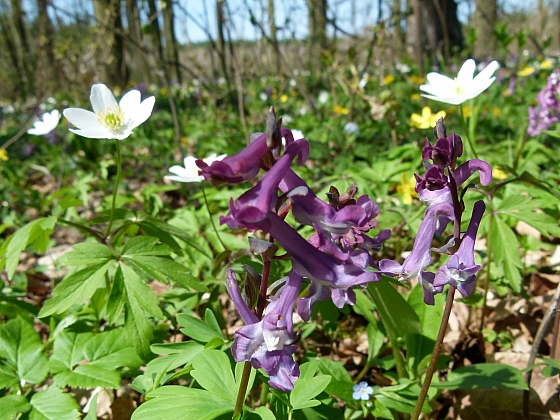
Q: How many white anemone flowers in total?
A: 4